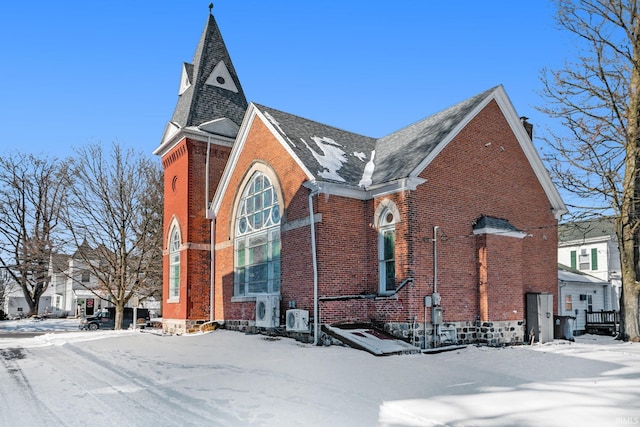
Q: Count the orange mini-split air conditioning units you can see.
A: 0